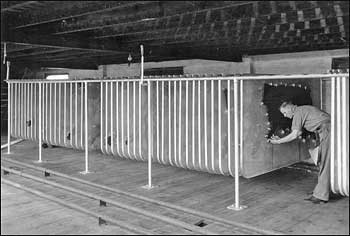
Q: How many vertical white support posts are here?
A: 5